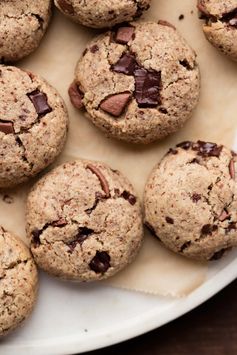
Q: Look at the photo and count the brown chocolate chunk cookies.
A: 8